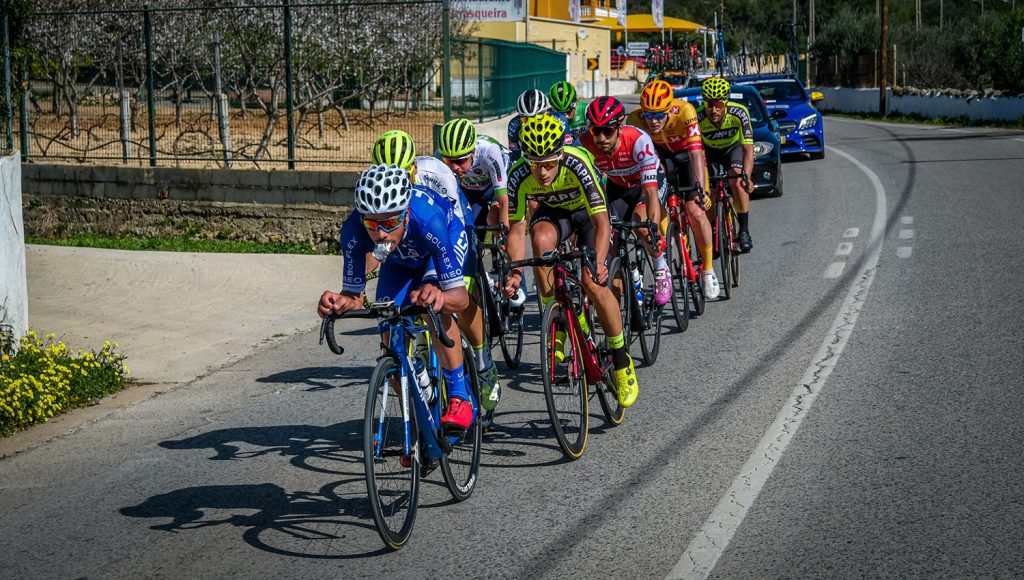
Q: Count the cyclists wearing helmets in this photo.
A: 9